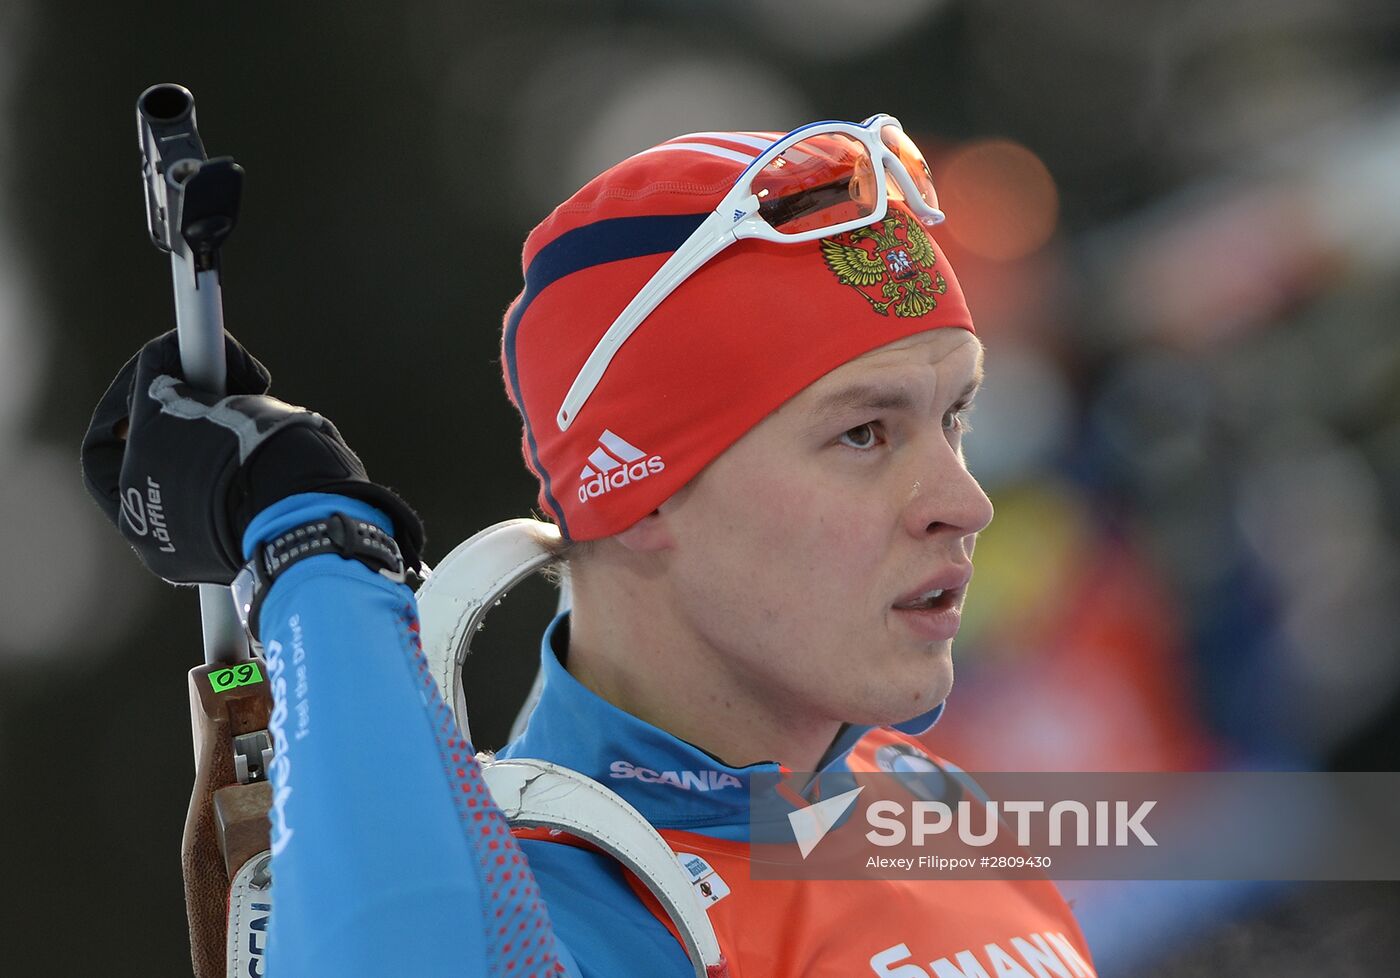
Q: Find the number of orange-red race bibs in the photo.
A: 1